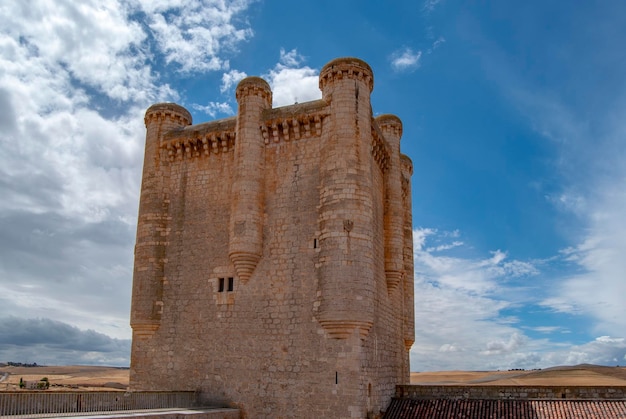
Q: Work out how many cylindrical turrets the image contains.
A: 5